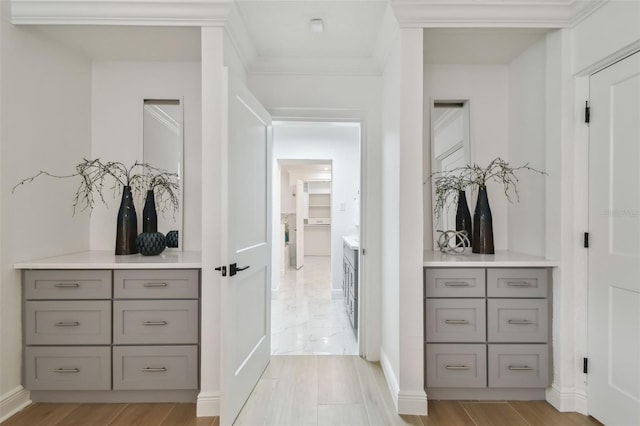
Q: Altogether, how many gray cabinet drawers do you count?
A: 12